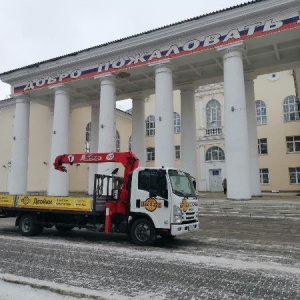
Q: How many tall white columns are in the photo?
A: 9